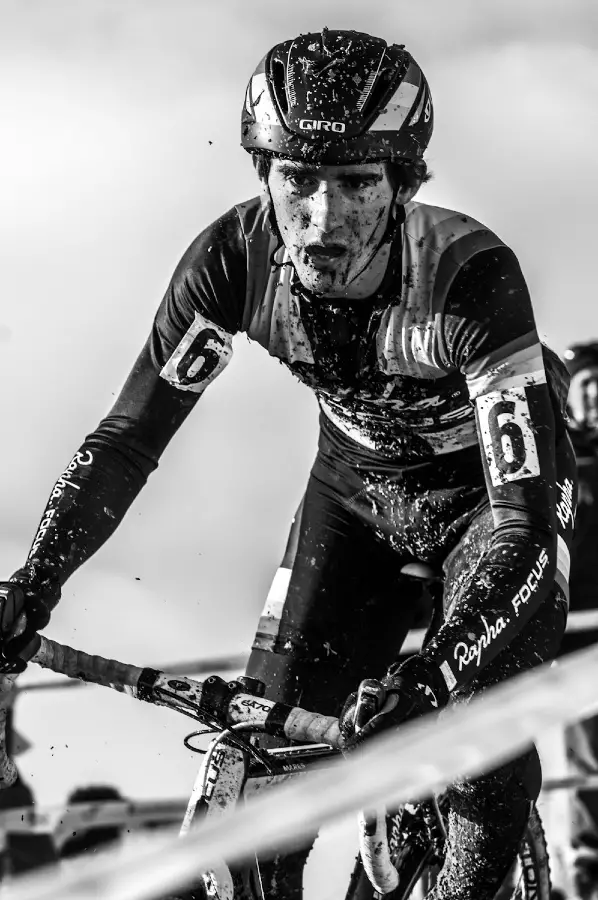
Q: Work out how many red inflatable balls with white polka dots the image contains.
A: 0